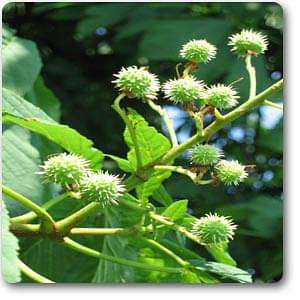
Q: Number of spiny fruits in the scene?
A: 10